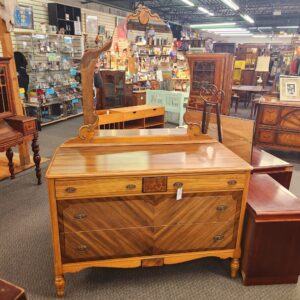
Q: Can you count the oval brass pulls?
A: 8